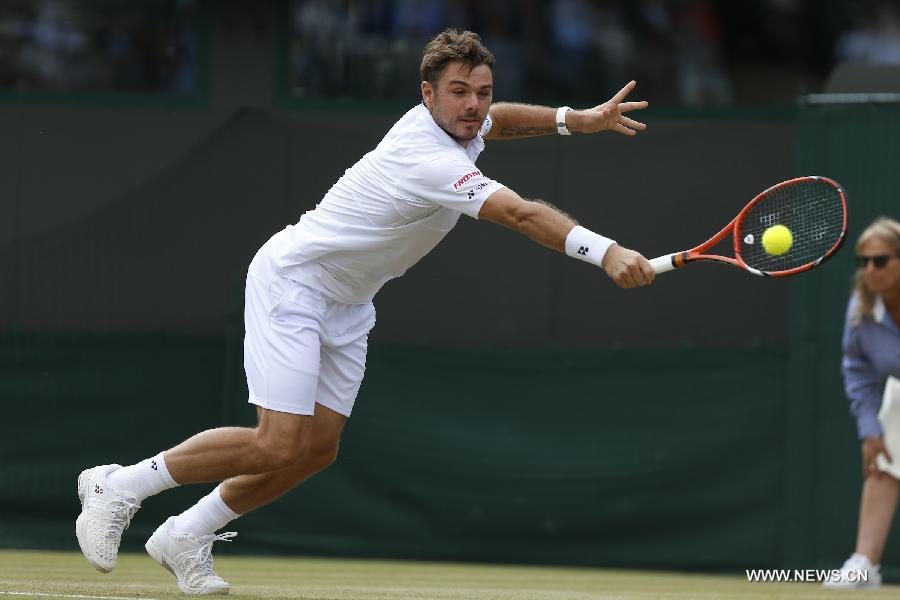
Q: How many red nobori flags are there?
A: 0